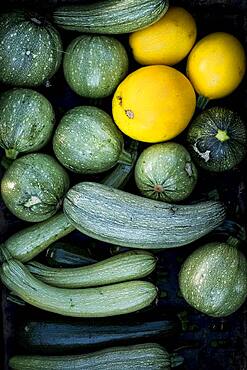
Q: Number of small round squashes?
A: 11